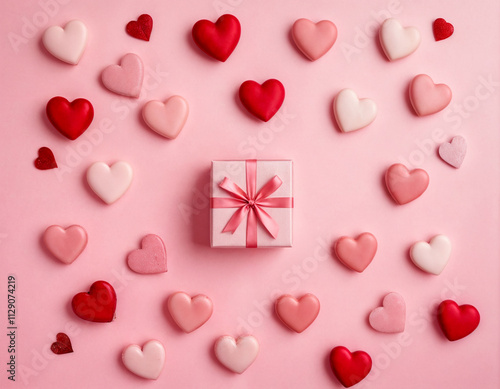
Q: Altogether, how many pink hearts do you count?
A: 12